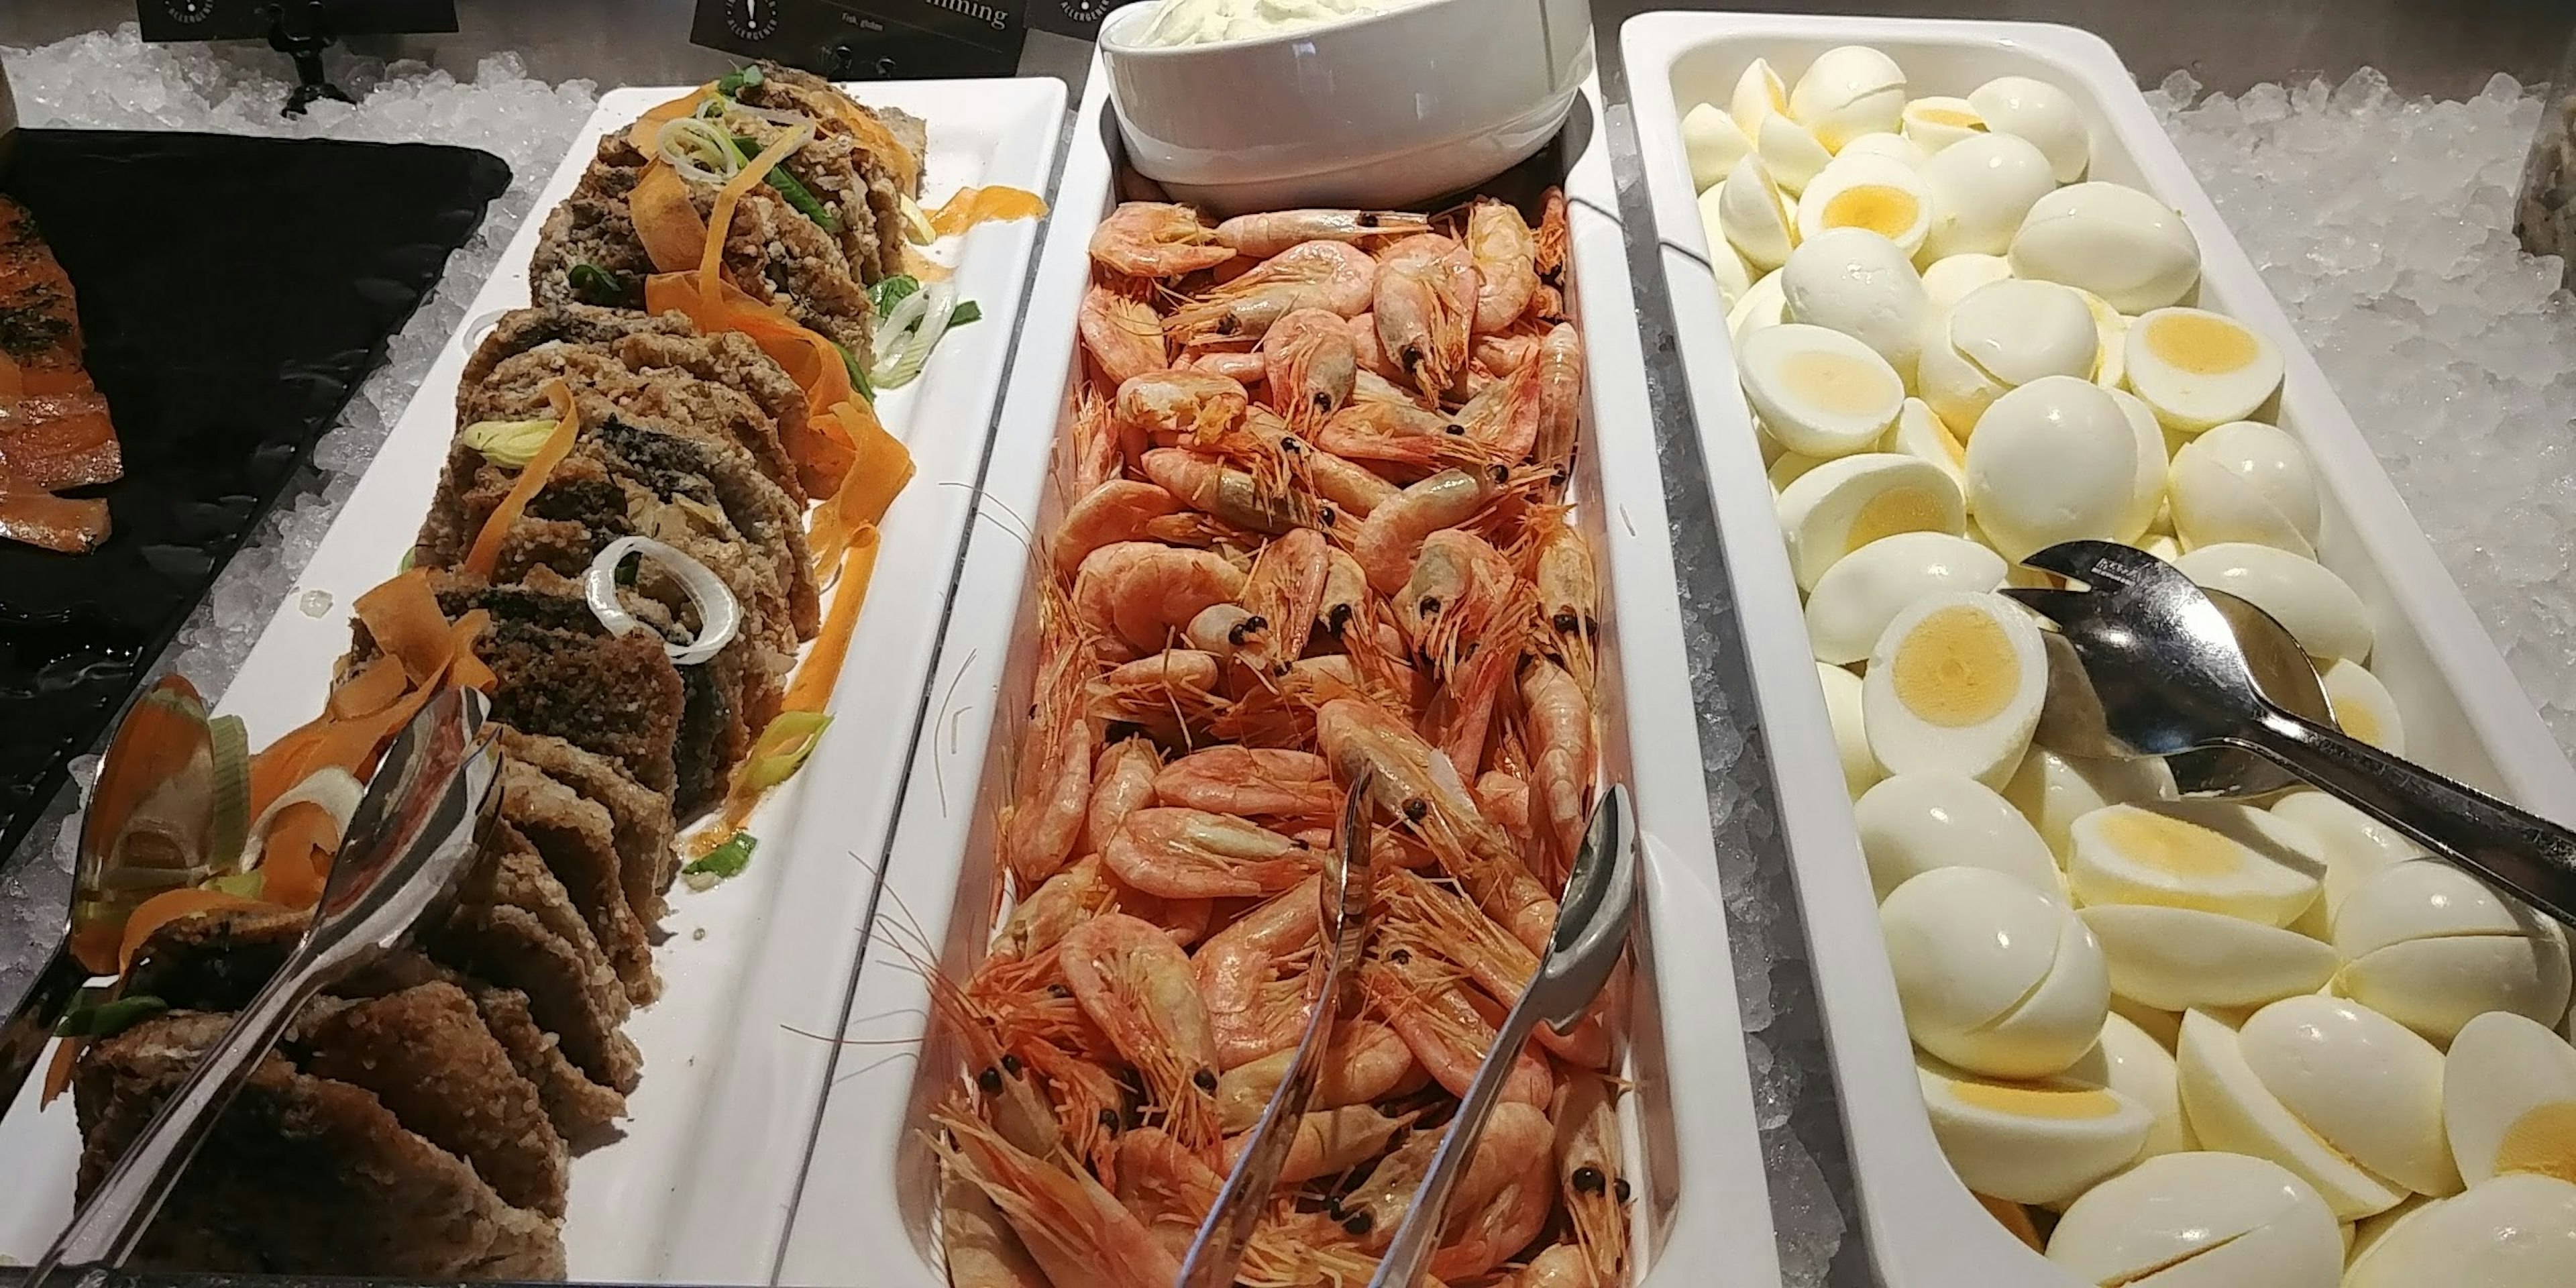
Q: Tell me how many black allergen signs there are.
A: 3